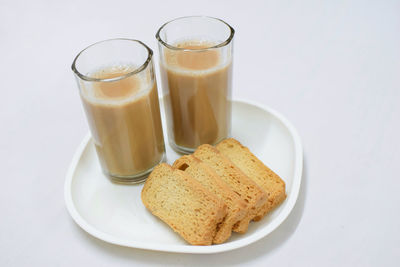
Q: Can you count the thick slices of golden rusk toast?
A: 4